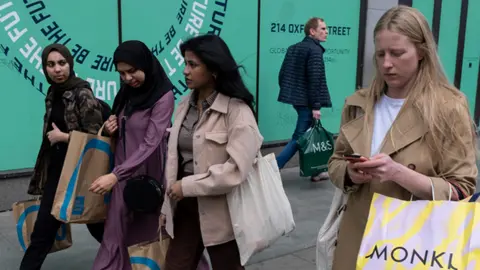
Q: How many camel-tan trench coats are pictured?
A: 1